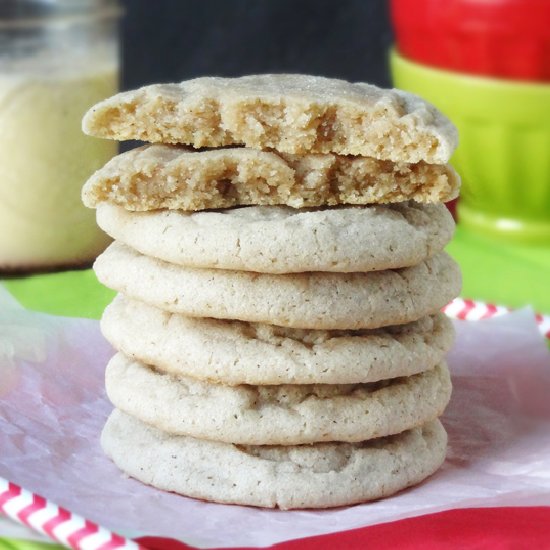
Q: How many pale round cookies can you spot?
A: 5